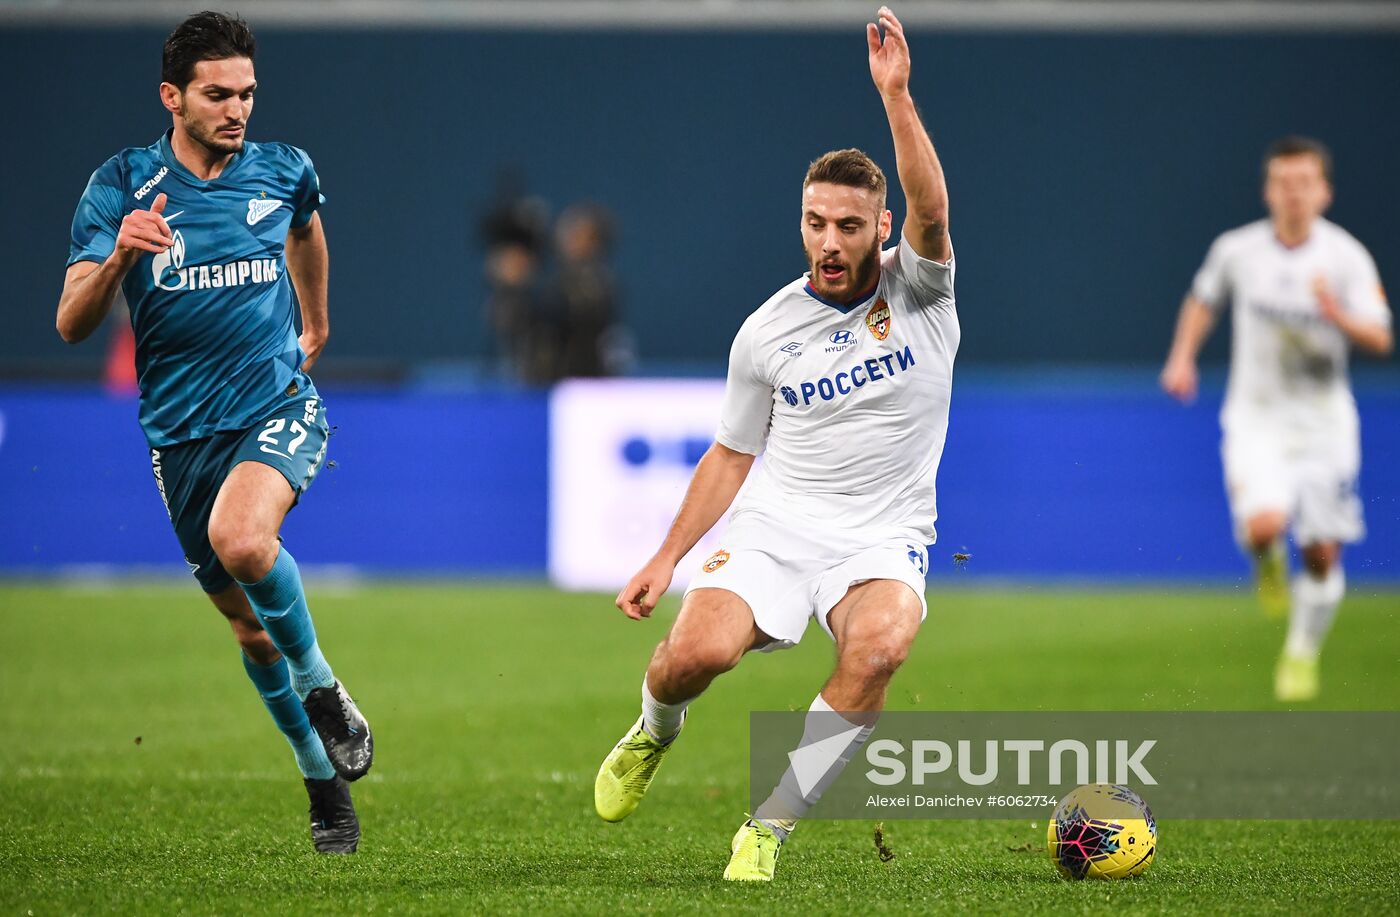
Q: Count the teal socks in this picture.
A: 2